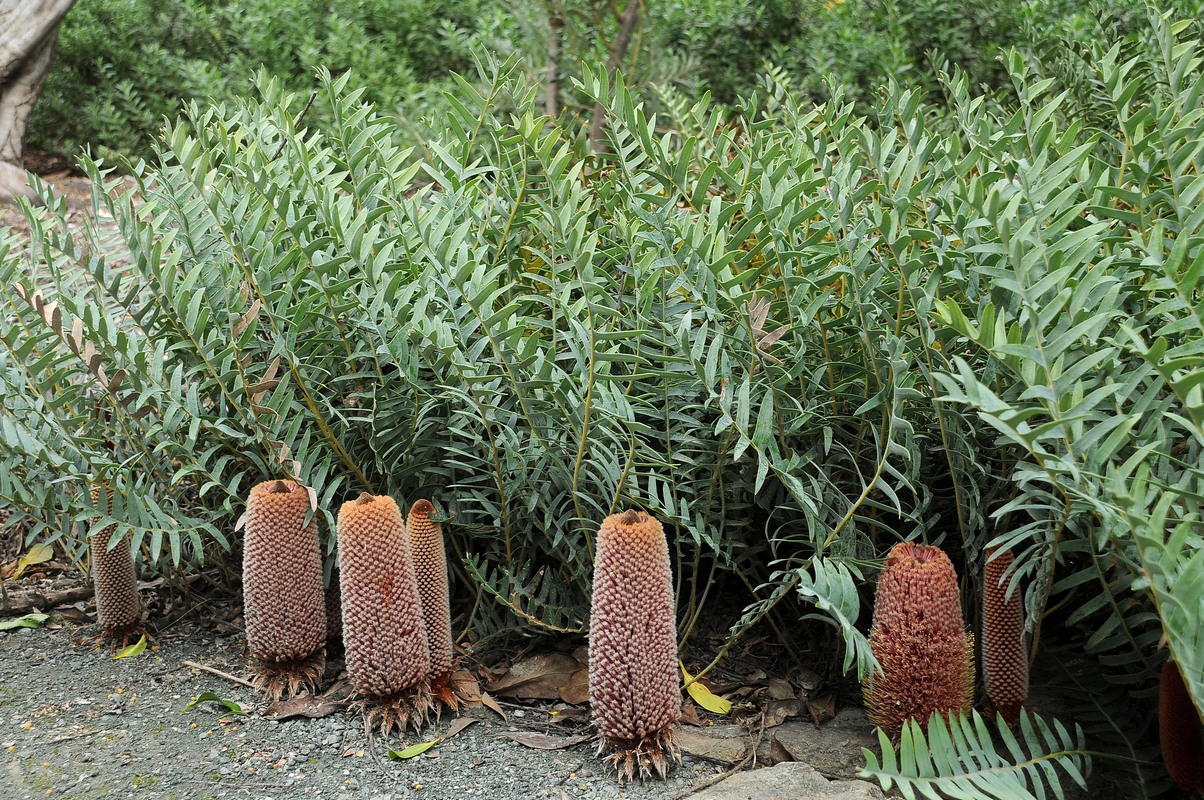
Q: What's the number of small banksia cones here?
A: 3